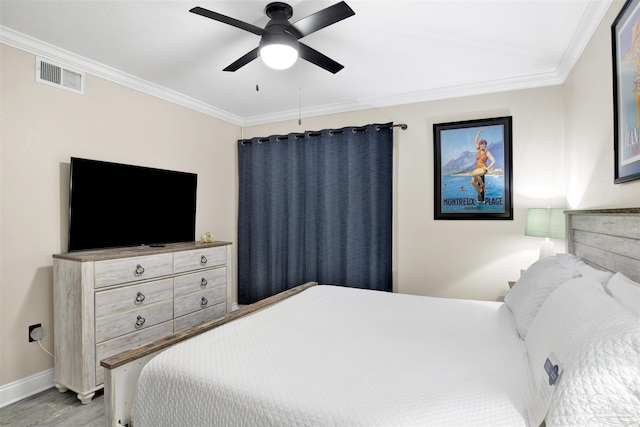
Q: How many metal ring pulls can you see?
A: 6